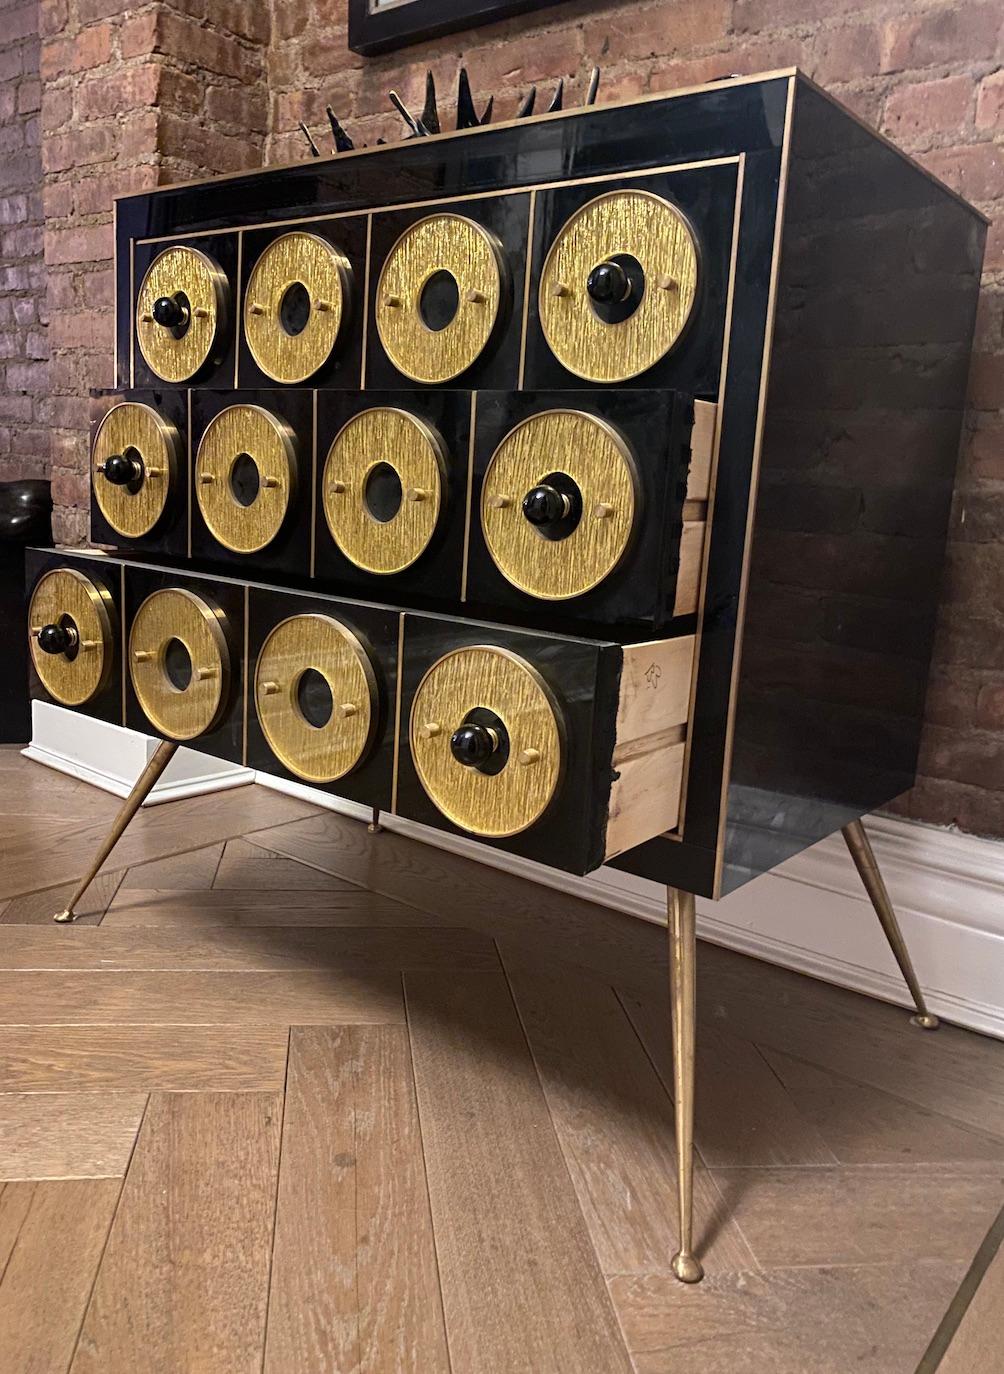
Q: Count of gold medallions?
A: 12